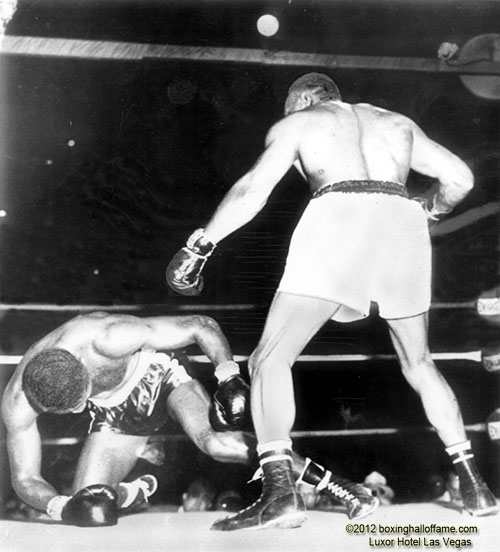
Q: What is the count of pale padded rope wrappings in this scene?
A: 3